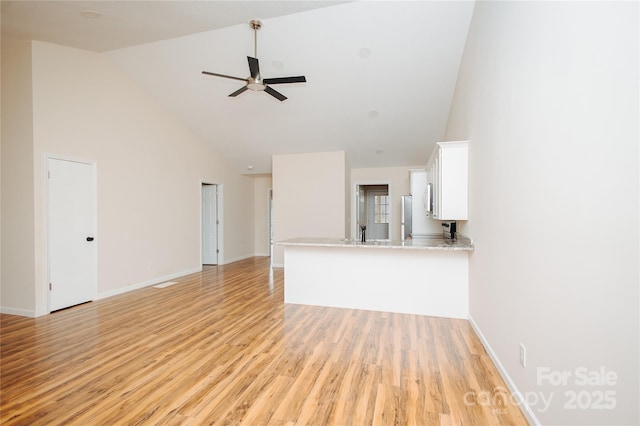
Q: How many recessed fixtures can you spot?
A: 5